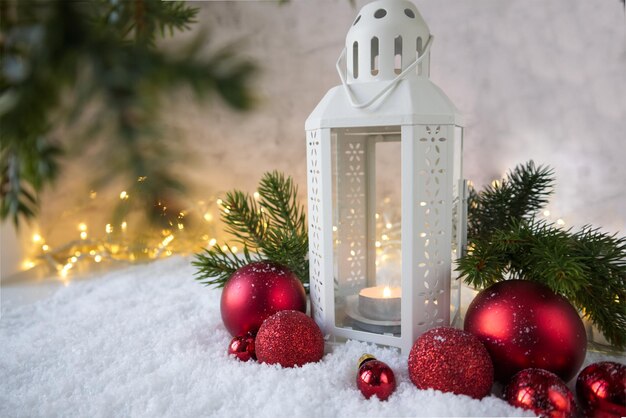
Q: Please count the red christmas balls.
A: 8